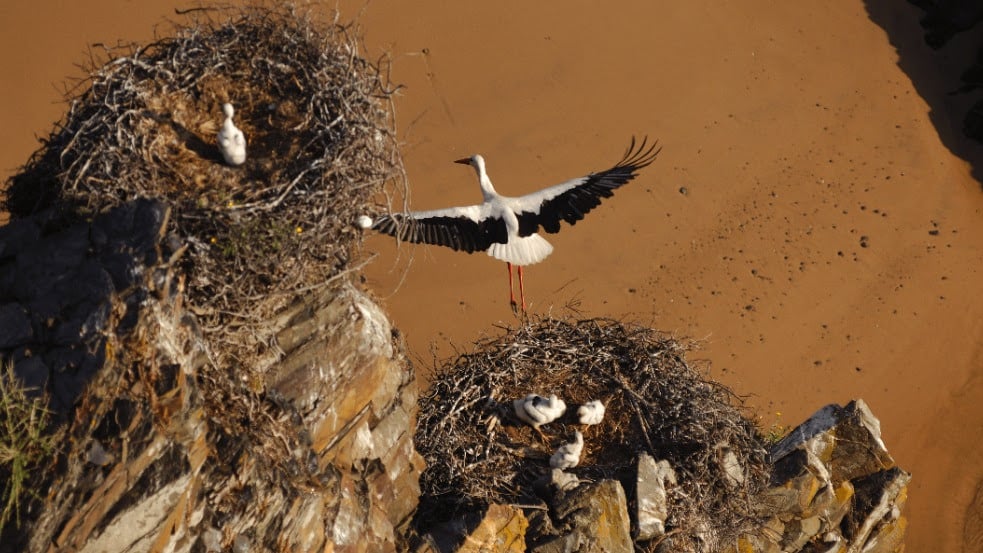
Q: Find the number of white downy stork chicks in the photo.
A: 4